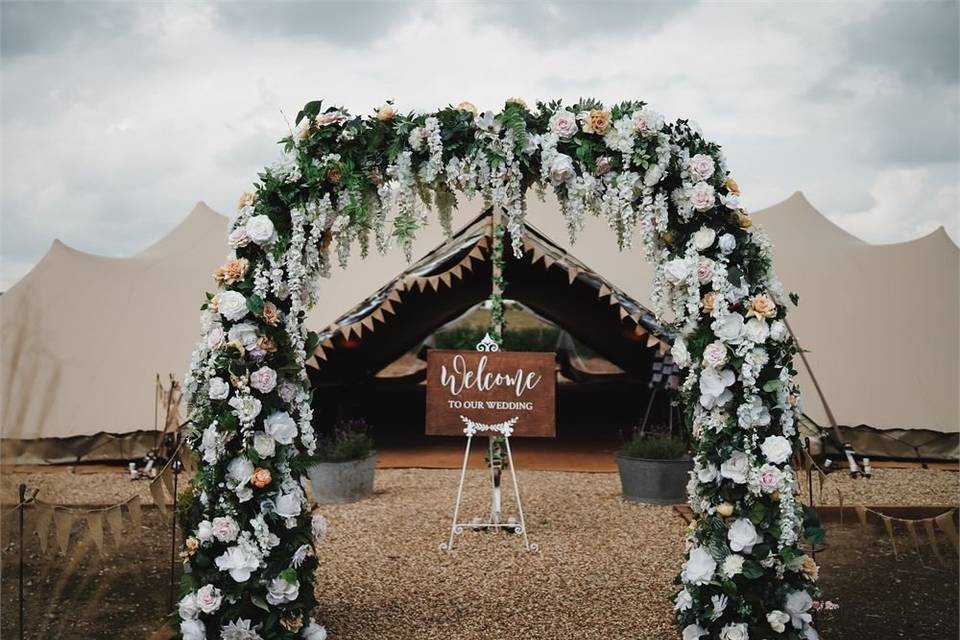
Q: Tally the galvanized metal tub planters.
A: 2